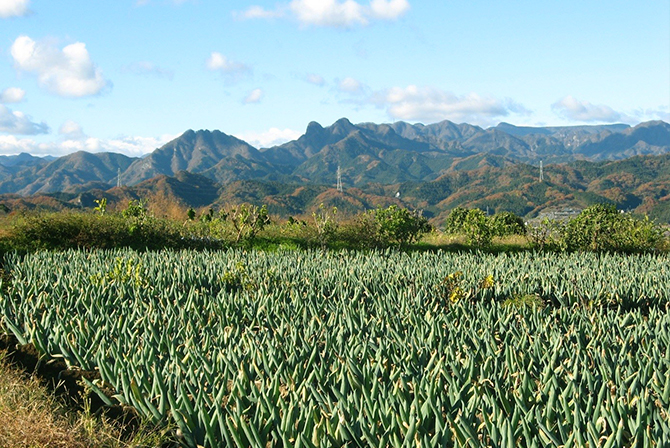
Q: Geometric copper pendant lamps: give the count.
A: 0